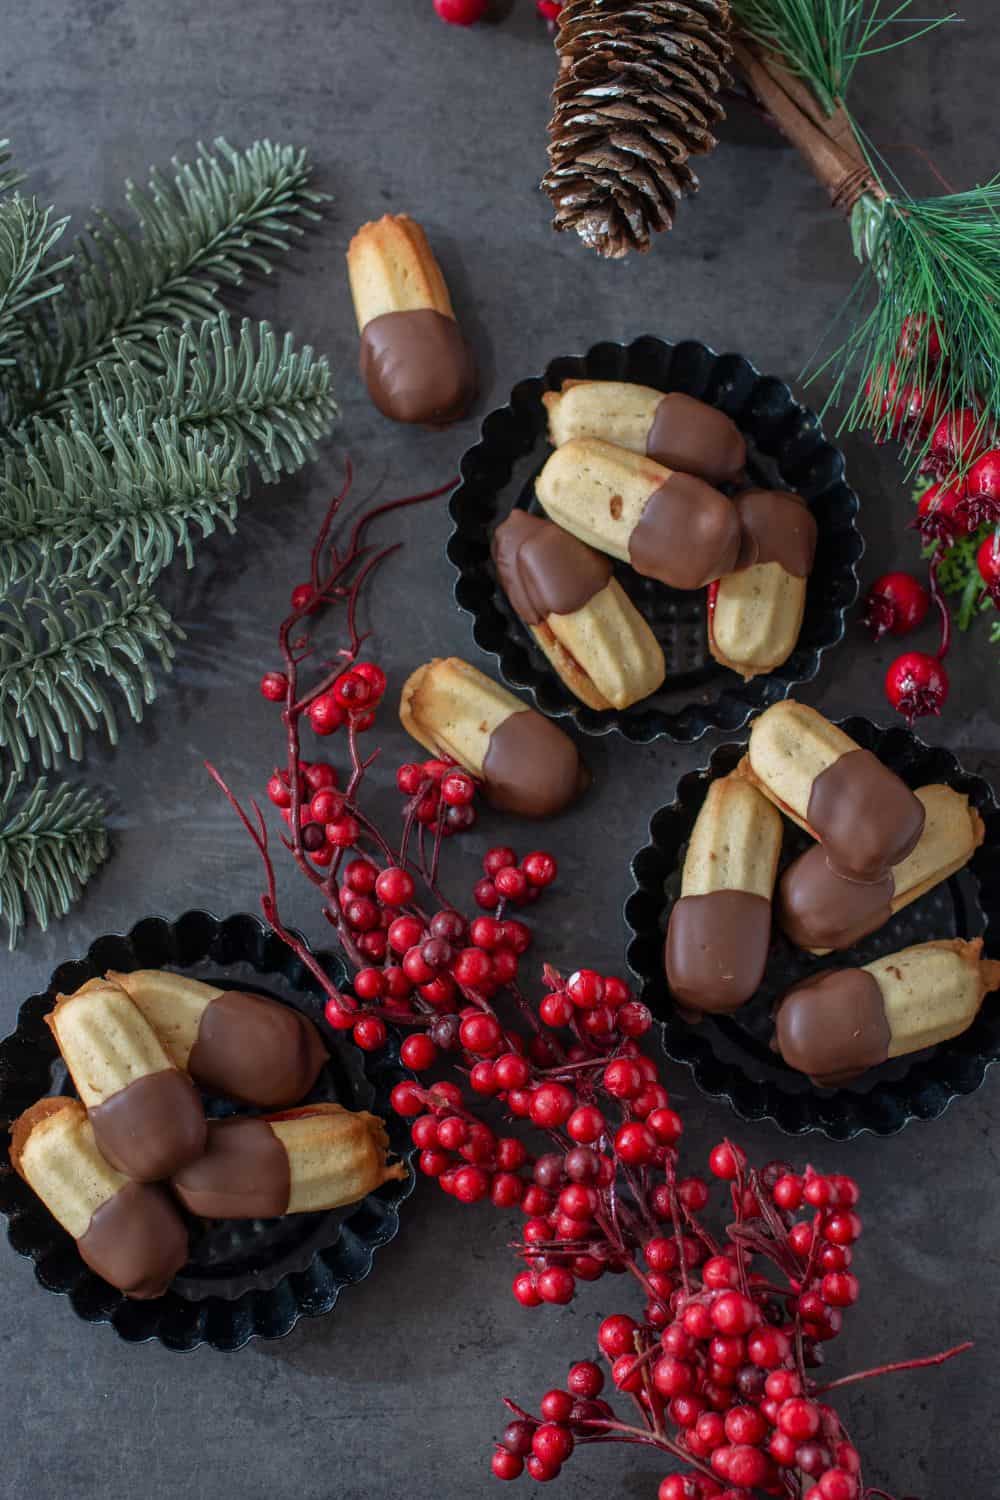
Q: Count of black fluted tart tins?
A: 3